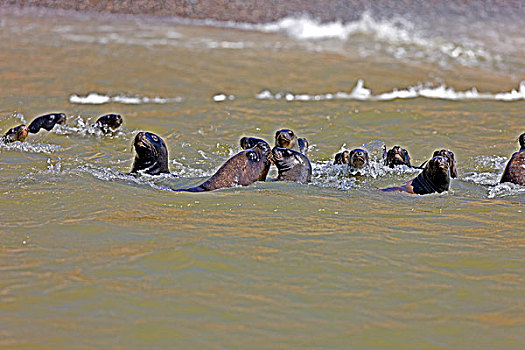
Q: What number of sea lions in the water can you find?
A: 15